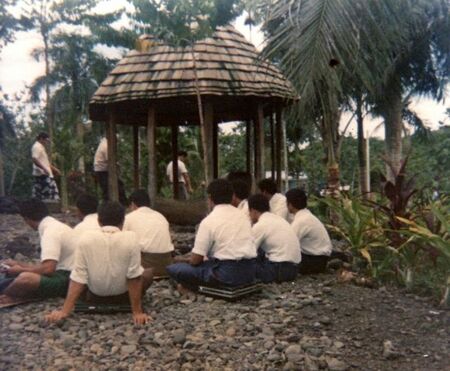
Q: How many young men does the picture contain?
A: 12